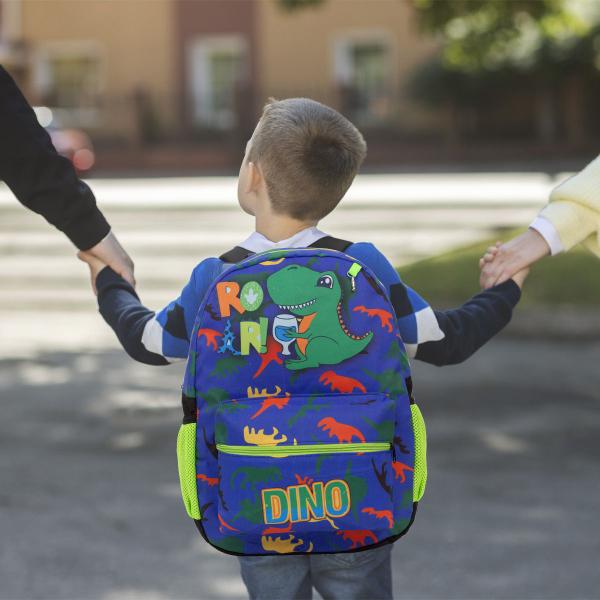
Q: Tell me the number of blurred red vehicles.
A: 1